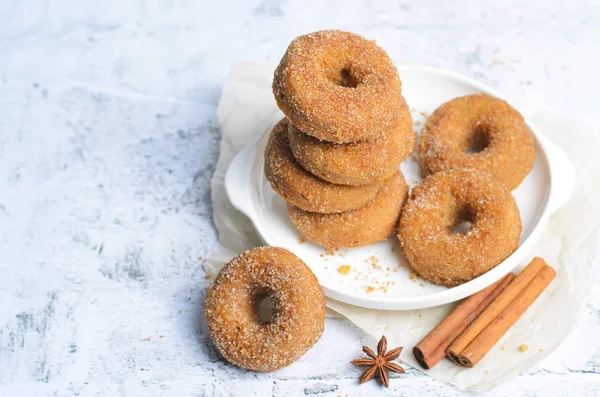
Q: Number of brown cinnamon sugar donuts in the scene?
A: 7